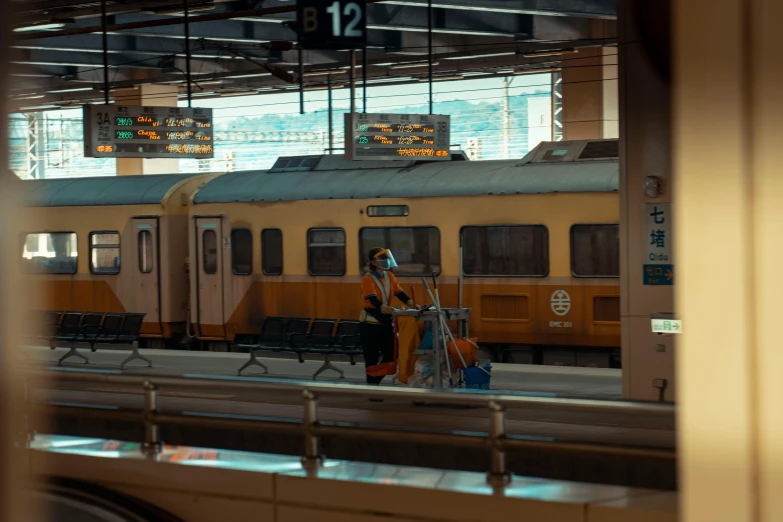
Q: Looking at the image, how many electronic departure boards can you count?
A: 2